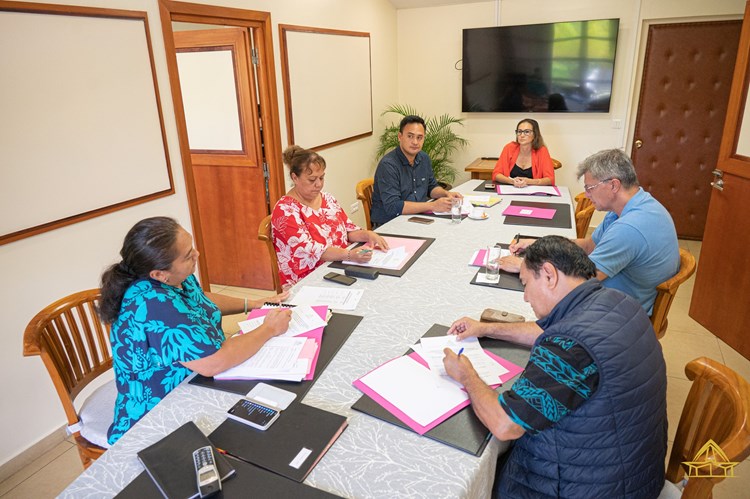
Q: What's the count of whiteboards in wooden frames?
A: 2